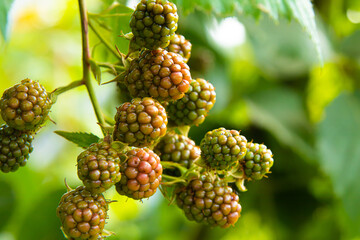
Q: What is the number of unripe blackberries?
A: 14